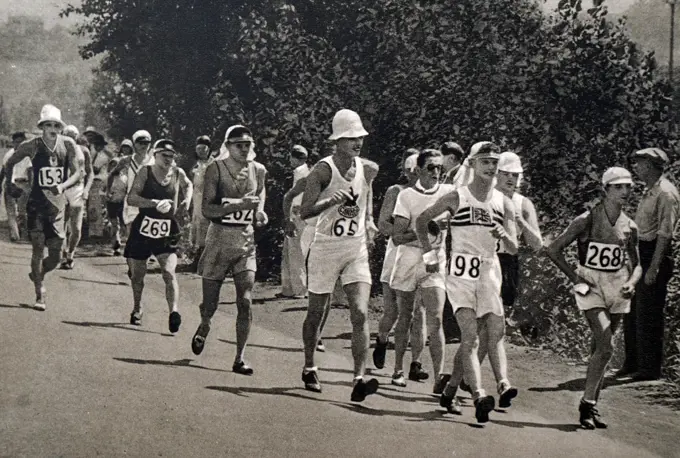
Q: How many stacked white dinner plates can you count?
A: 0